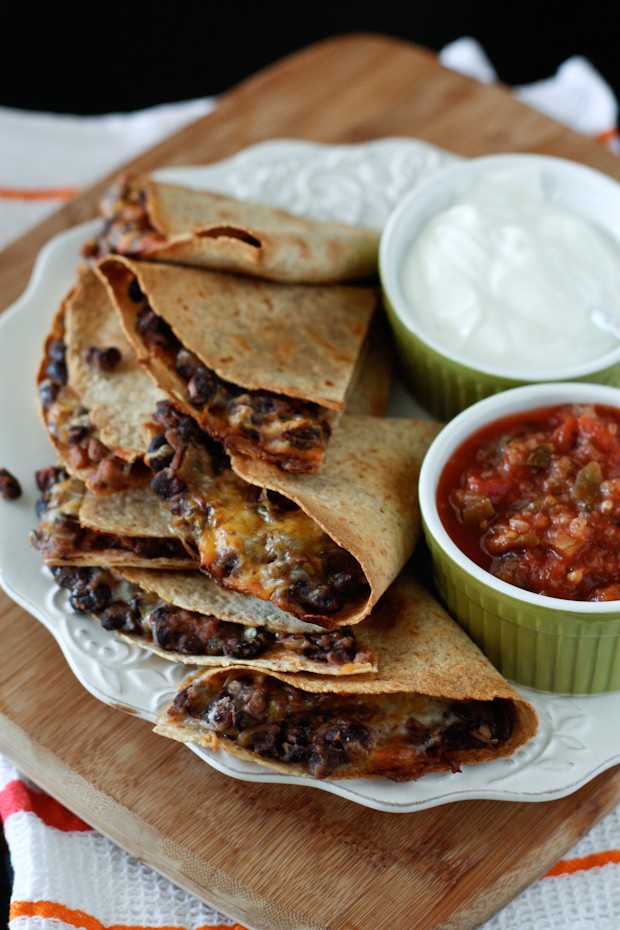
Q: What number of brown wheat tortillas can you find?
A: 7